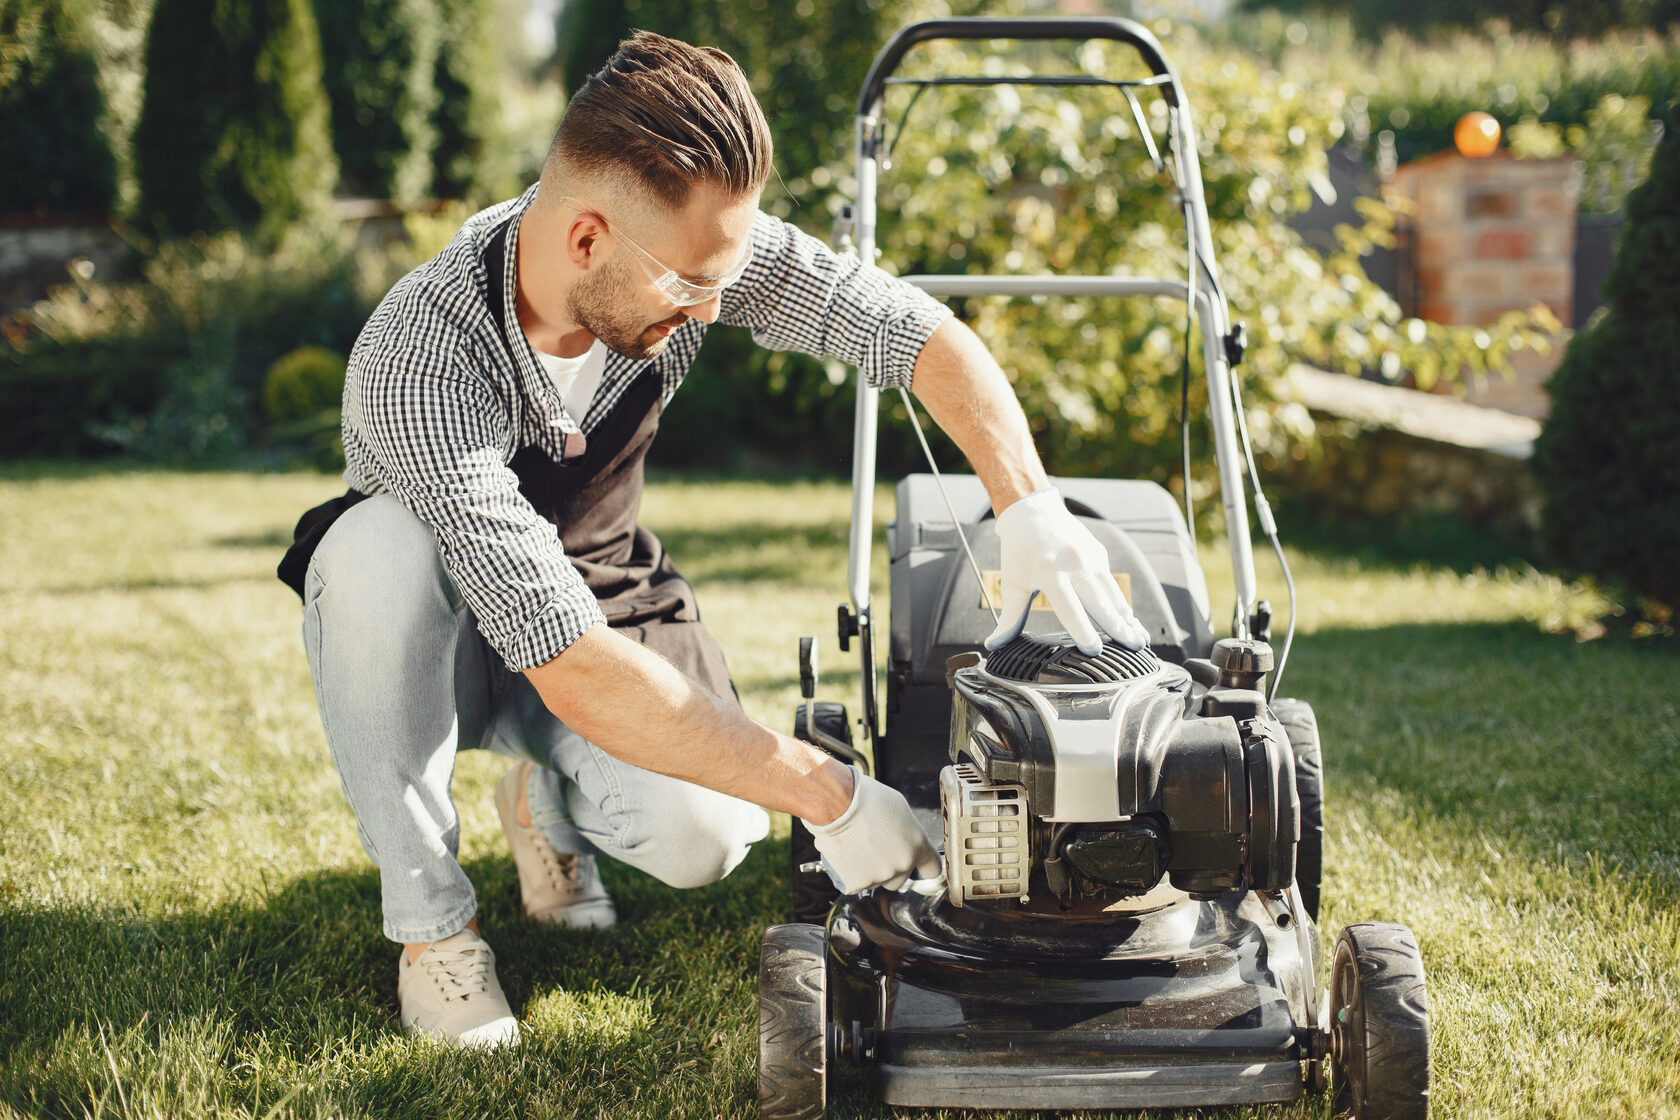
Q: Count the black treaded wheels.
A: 4